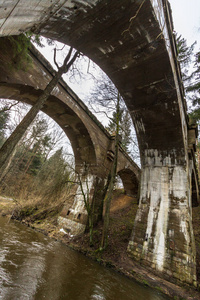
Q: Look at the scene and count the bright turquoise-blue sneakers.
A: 0